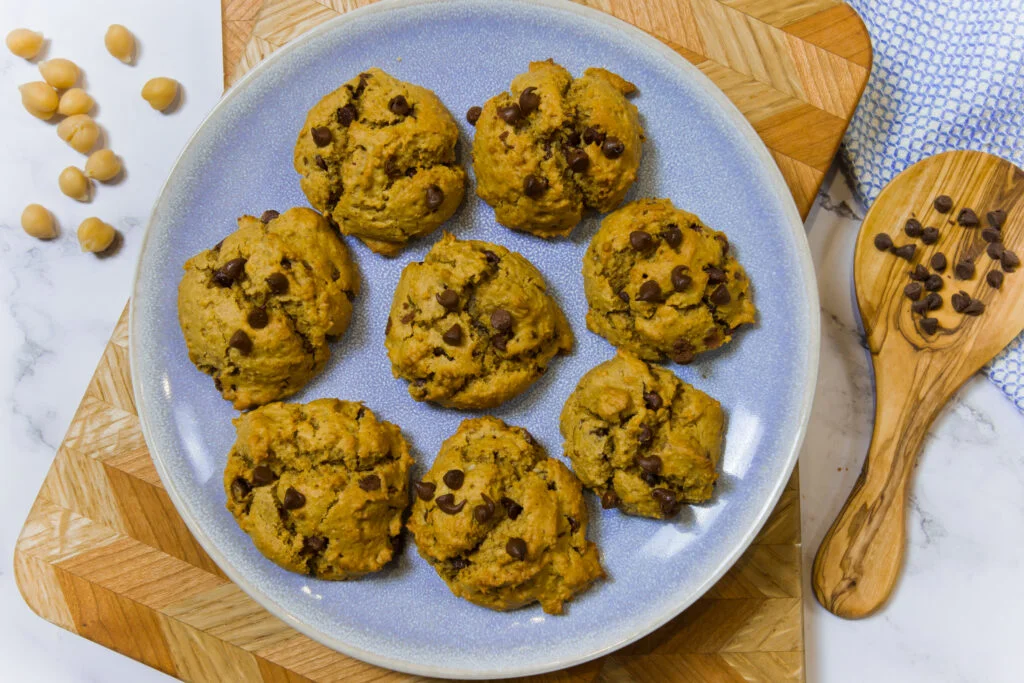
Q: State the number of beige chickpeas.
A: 11